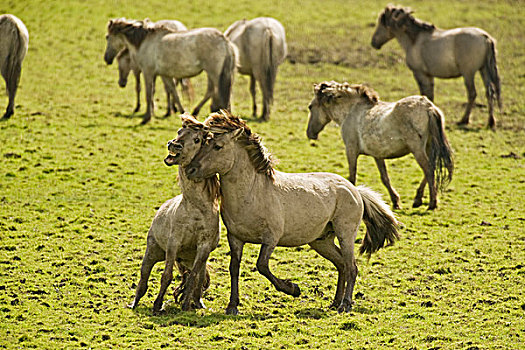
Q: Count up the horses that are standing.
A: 8